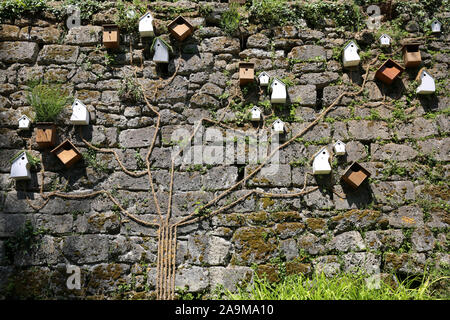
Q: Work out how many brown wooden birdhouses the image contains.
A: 8